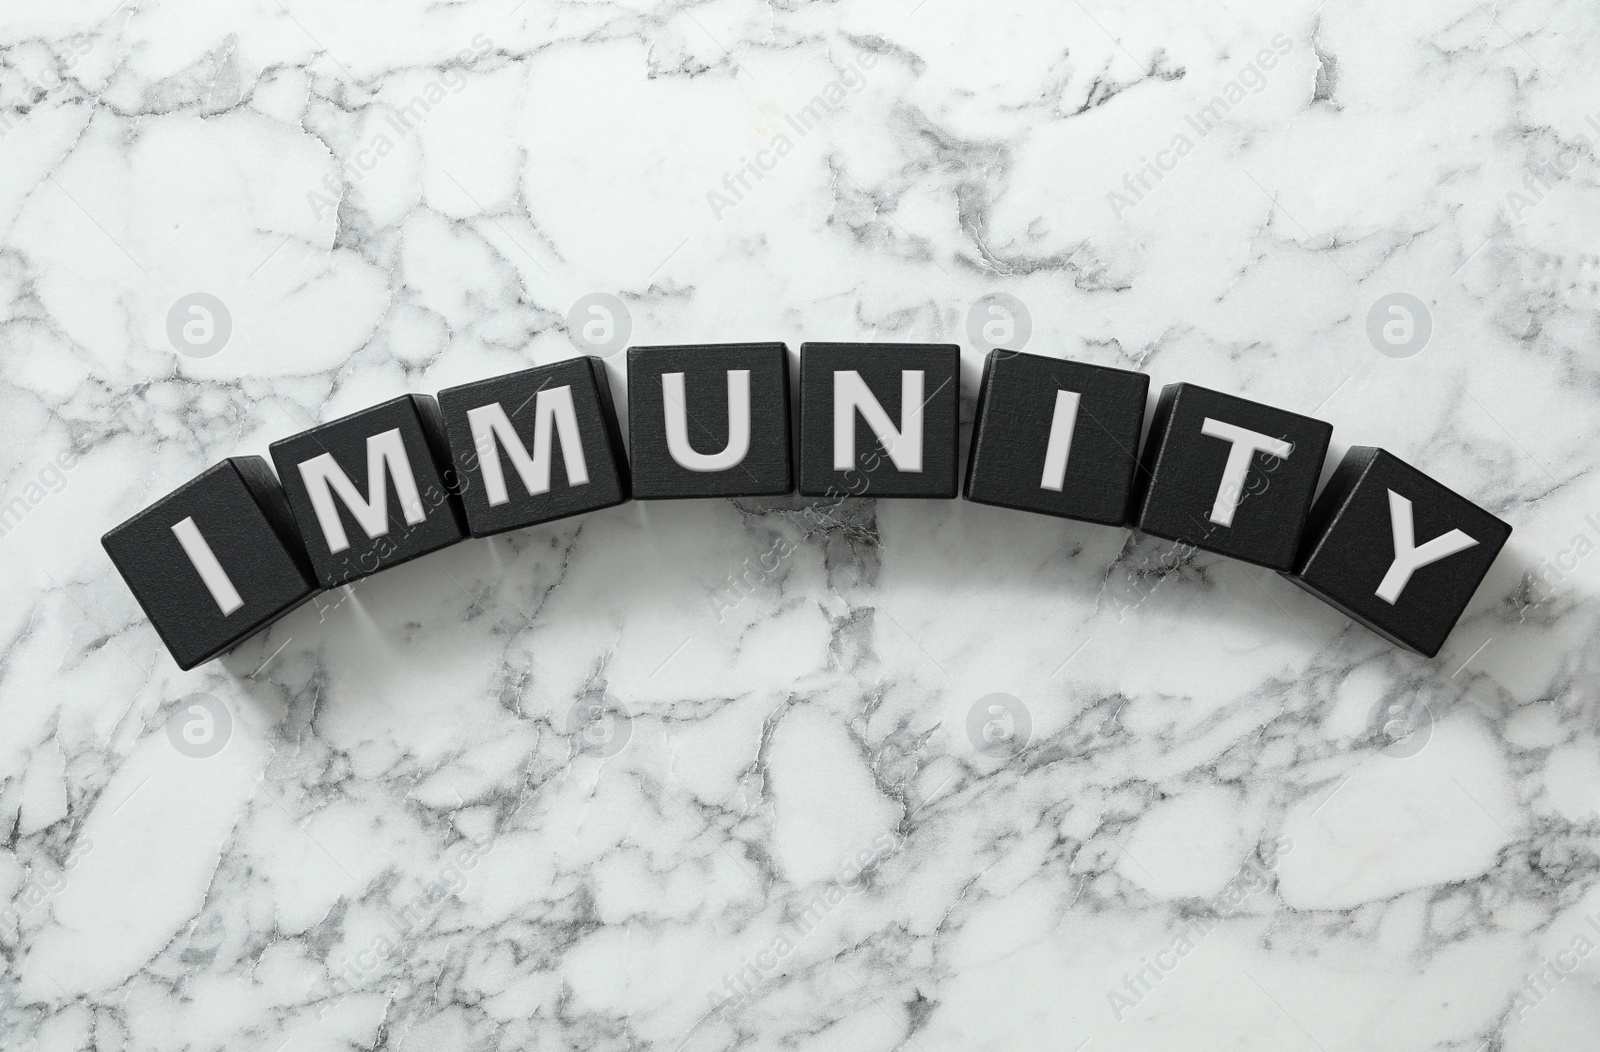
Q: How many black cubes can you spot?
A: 8